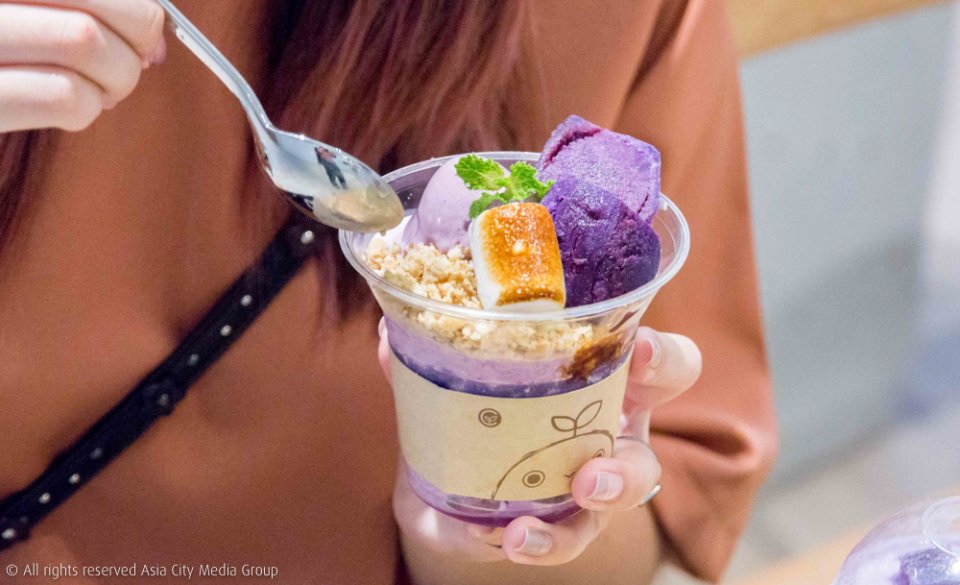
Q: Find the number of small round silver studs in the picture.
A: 9